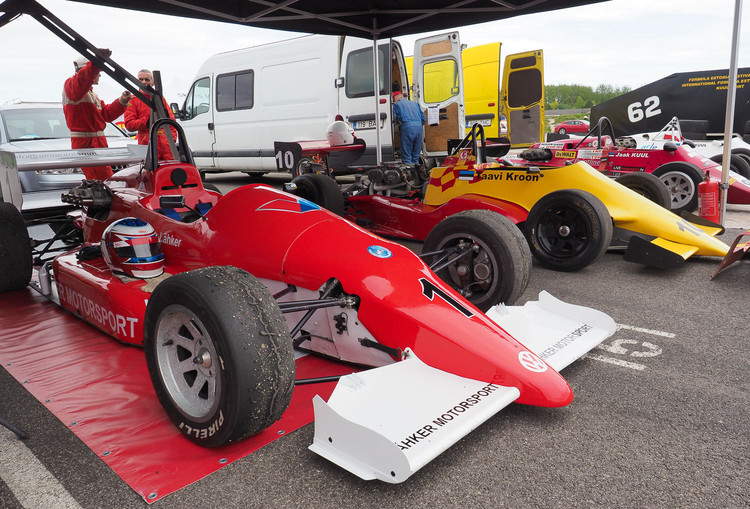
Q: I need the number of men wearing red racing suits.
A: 2